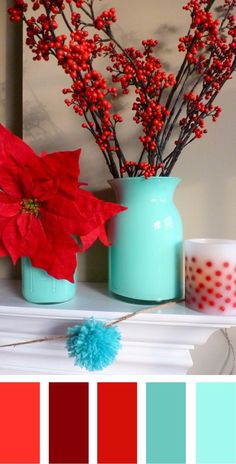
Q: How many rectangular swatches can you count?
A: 5